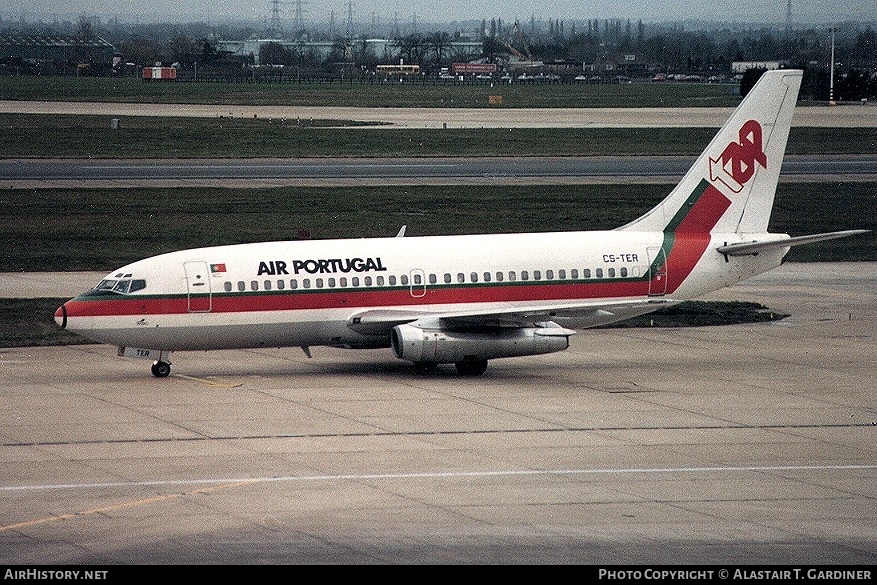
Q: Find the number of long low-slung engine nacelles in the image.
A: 1